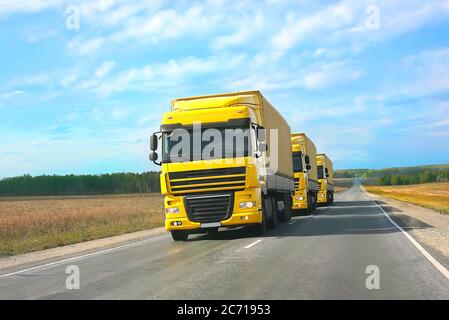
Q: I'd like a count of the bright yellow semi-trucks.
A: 3